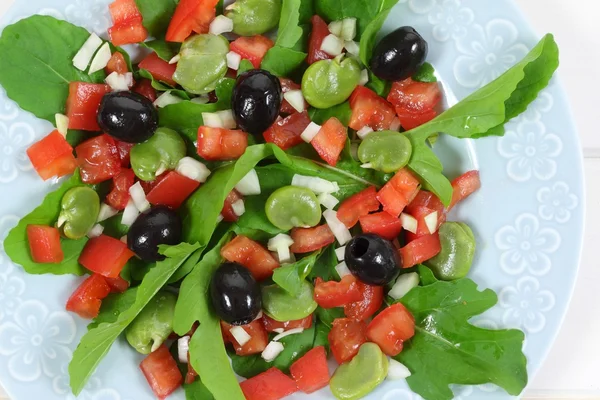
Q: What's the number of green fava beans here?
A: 11